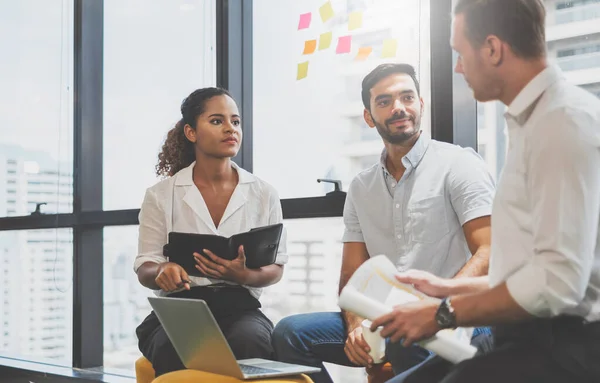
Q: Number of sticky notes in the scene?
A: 9